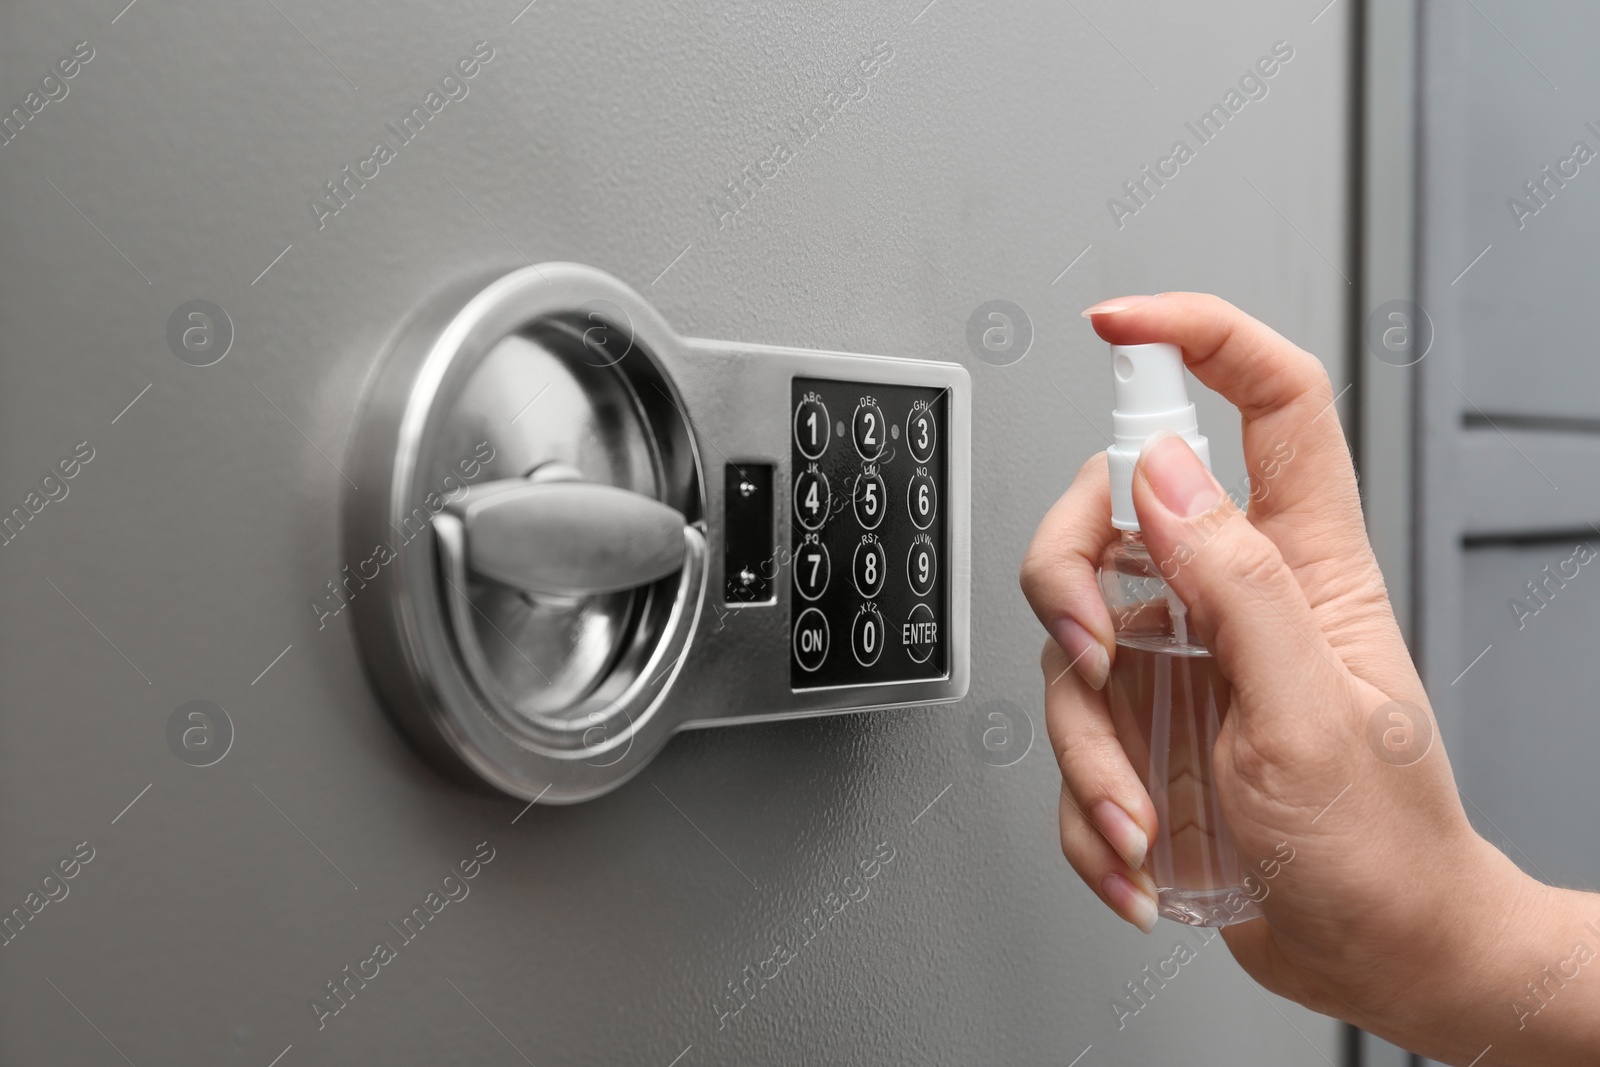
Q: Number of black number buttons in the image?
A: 10